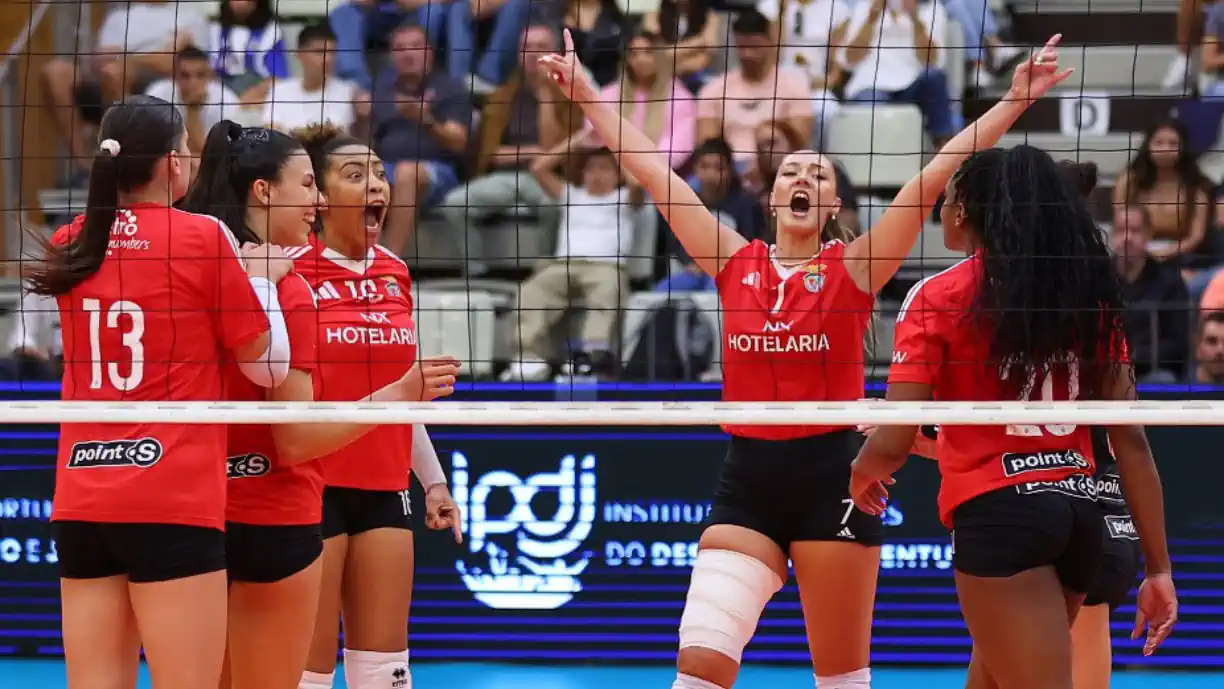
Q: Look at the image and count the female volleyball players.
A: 6